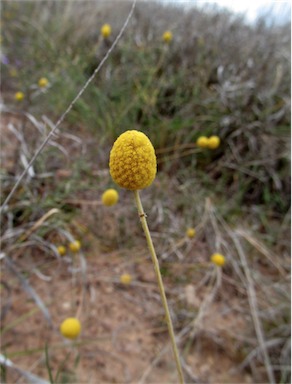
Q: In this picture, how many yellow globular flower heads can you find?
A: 14